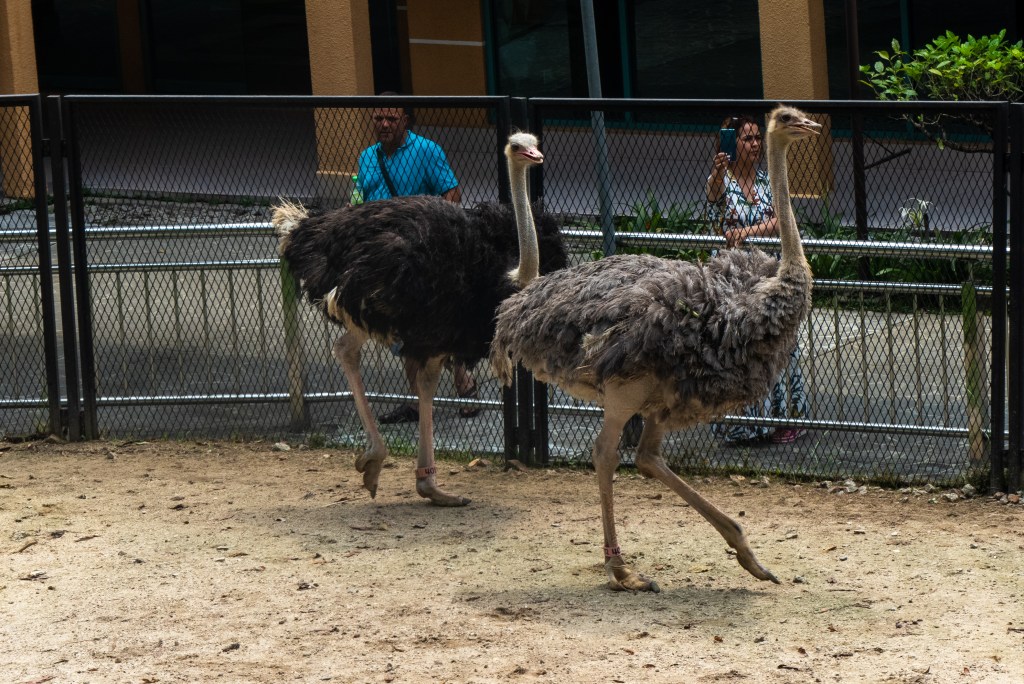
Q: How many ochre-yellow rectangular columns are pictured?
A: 3